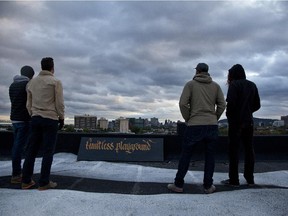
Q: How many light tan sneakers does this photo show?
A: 2